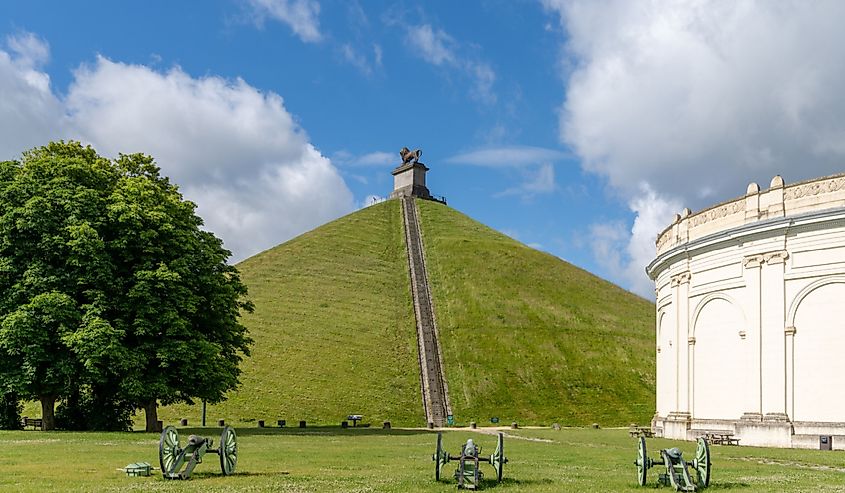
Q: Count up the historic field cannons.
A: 3